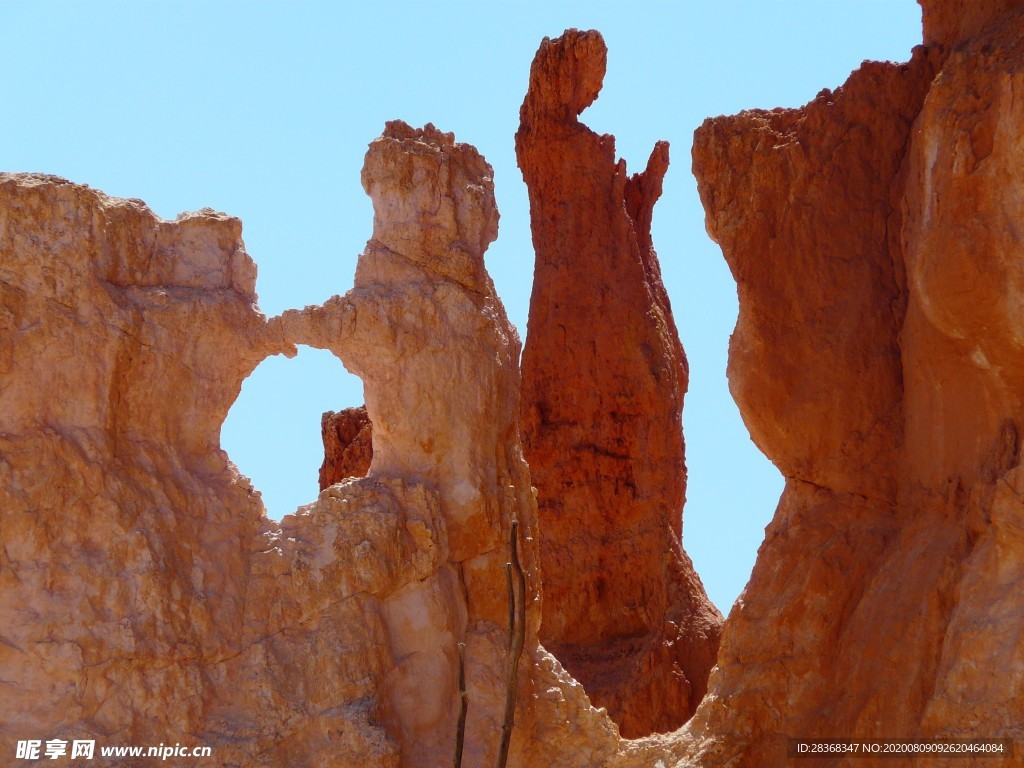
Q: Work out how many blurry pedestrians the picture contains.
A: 0